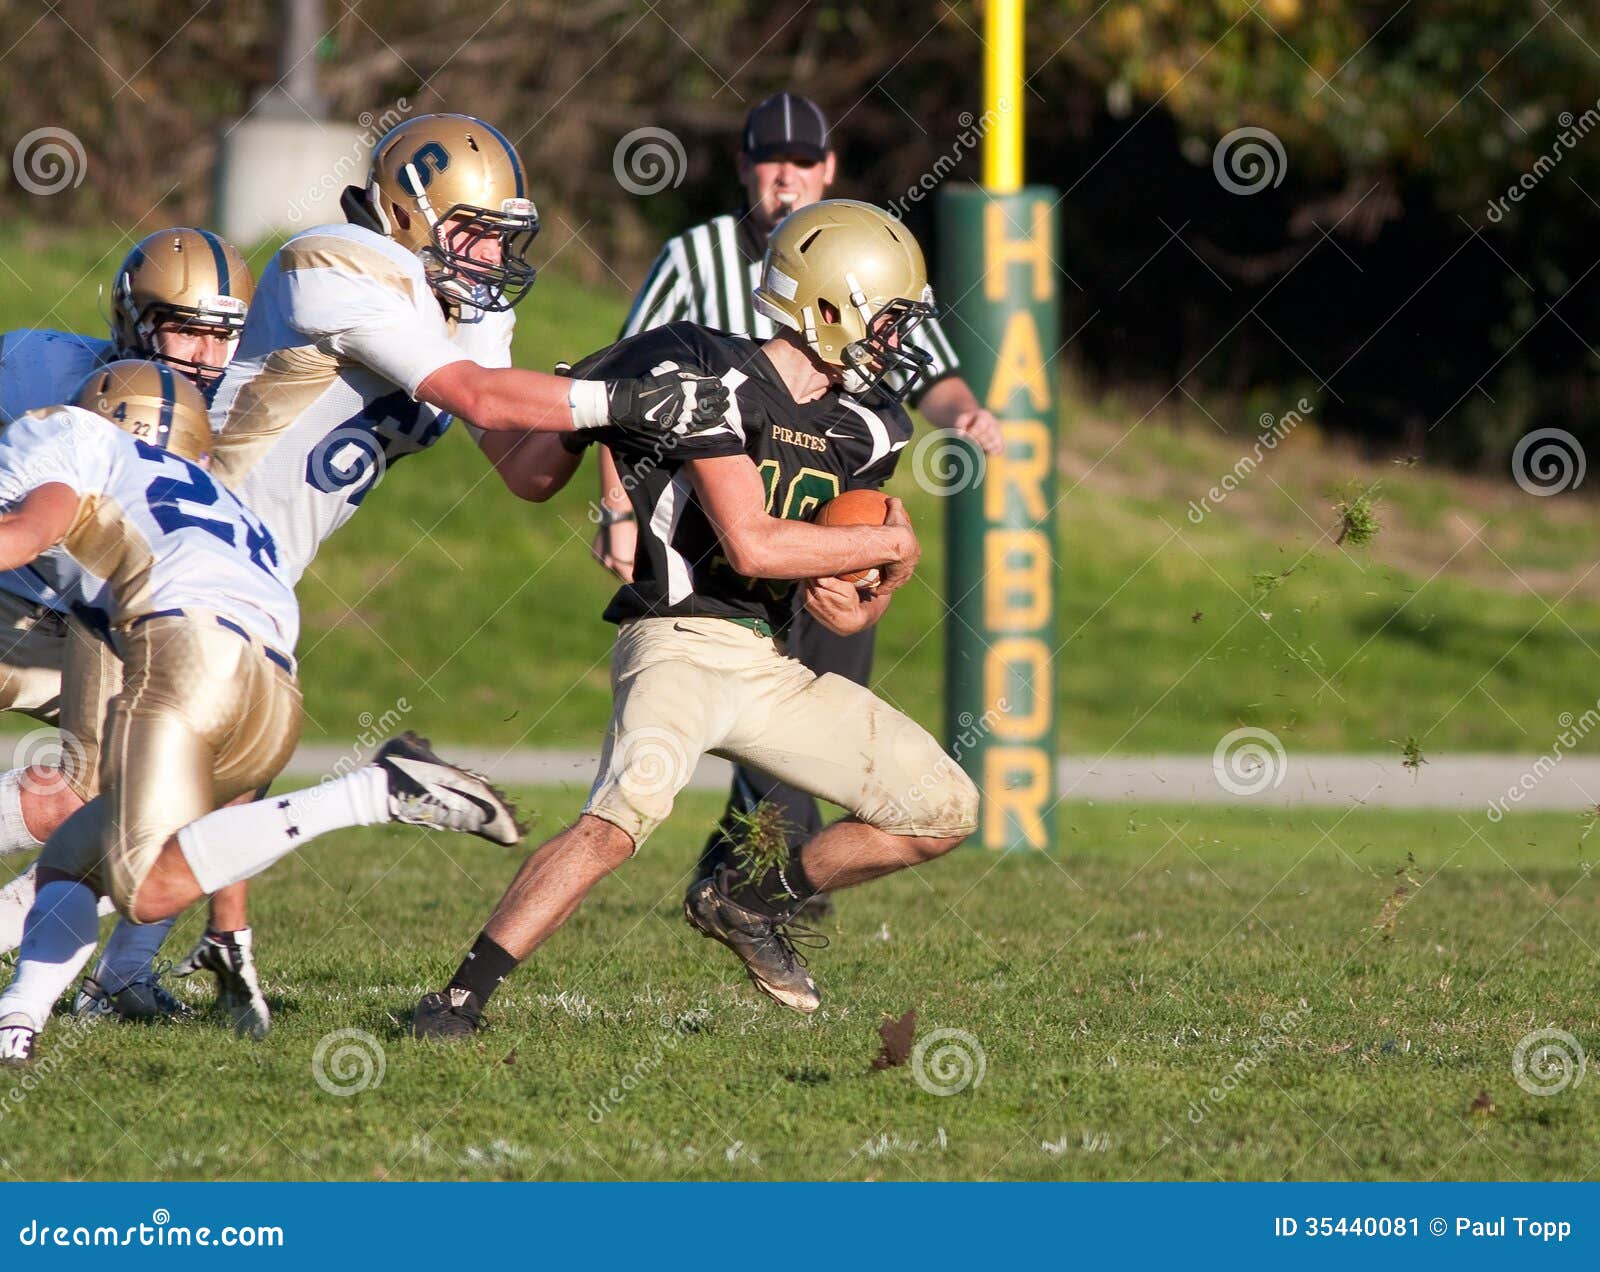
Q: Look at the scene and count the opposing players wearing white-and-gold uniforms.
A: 3